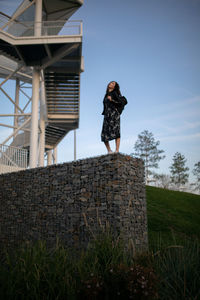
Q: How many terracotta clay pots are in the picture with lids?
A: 0